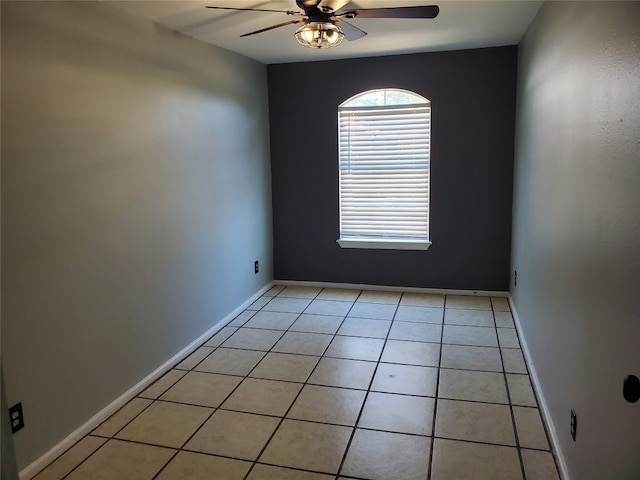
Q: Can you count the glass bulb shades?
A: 1